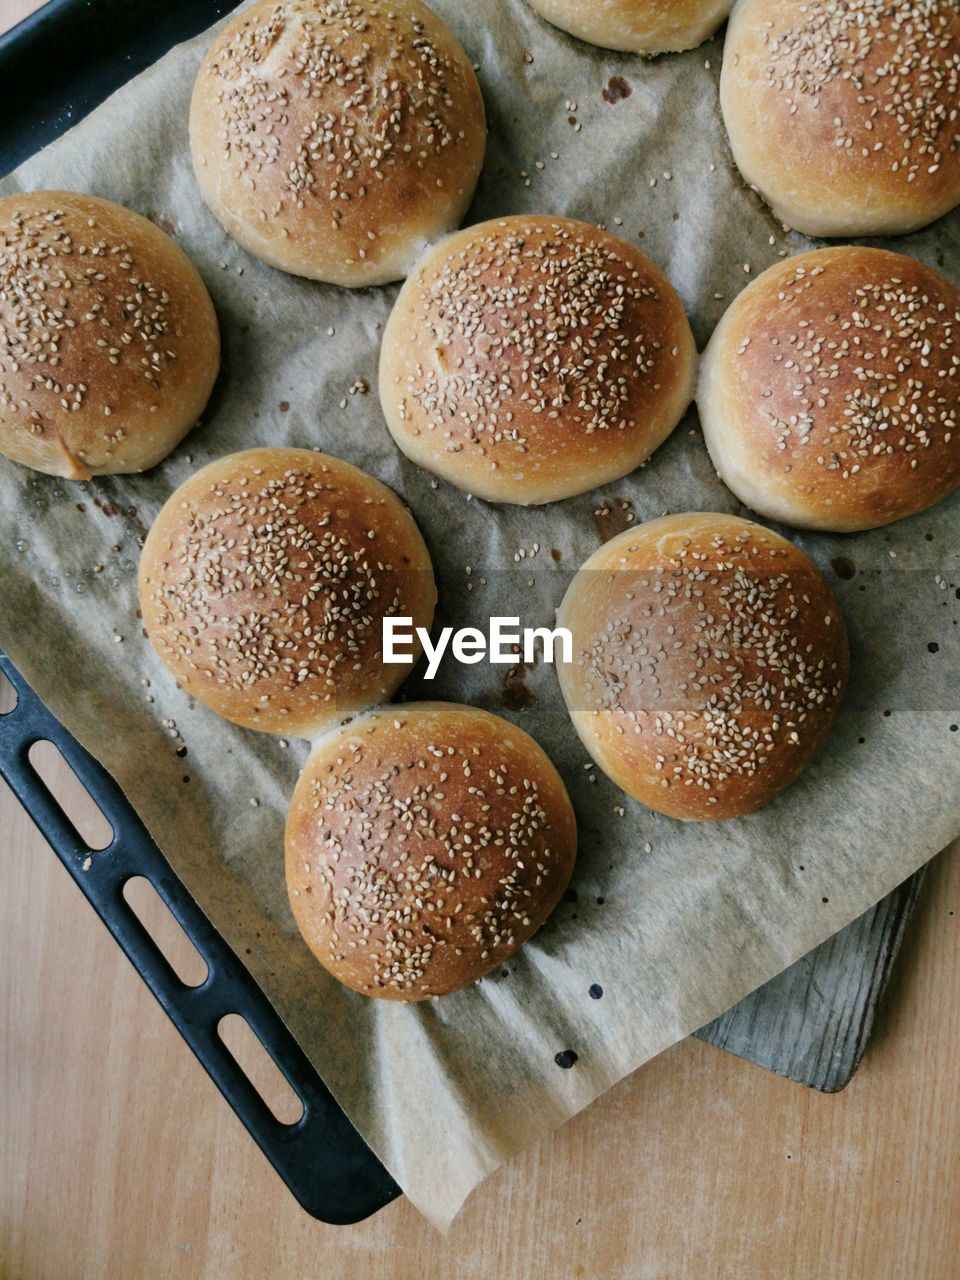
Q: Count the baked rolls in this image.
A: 9